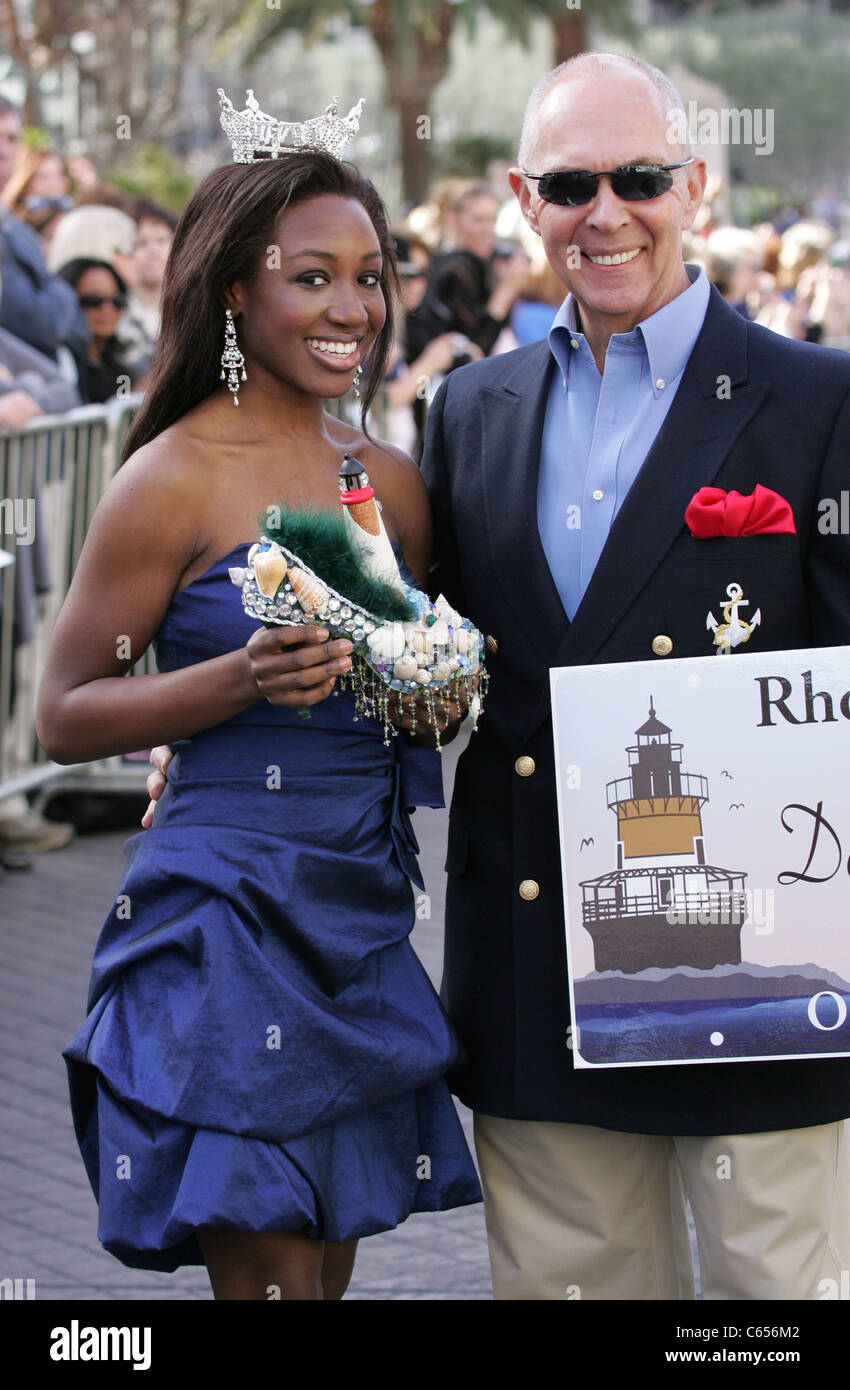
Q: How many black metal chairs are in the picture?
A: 0